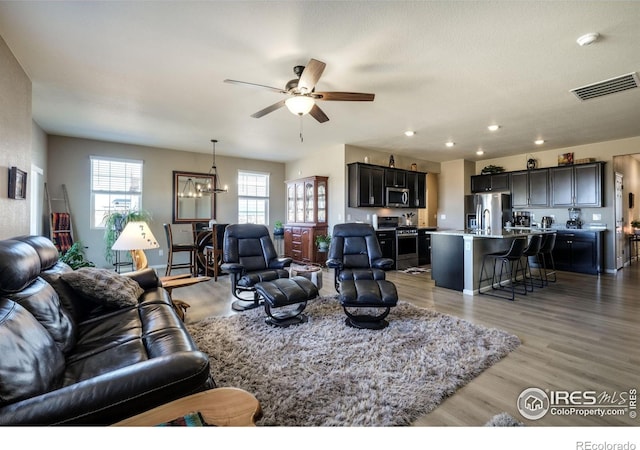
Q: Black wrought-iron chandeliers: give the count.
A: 1